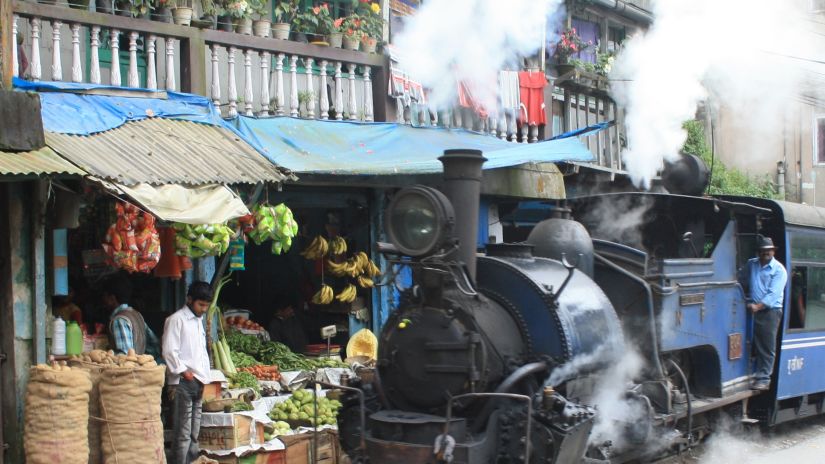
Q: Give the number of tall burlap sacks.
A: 3